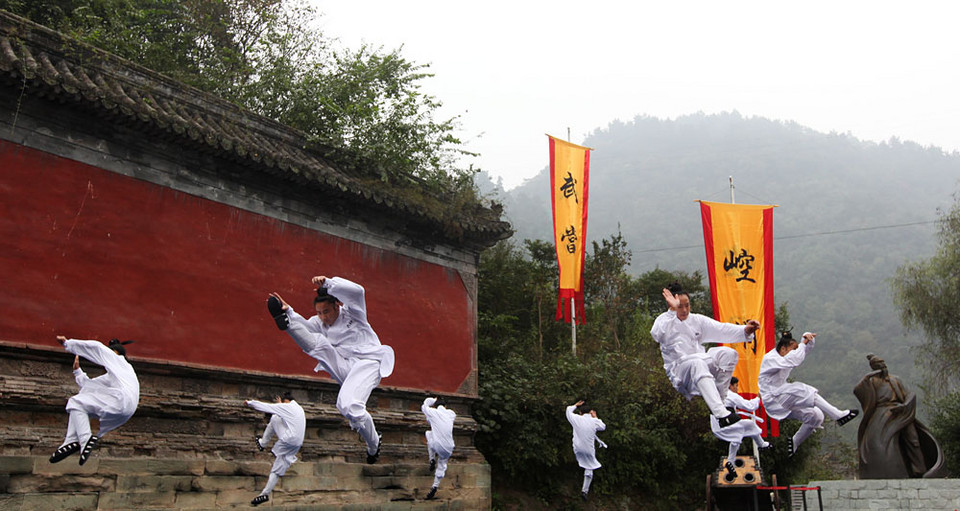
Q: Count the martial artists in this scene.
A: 8